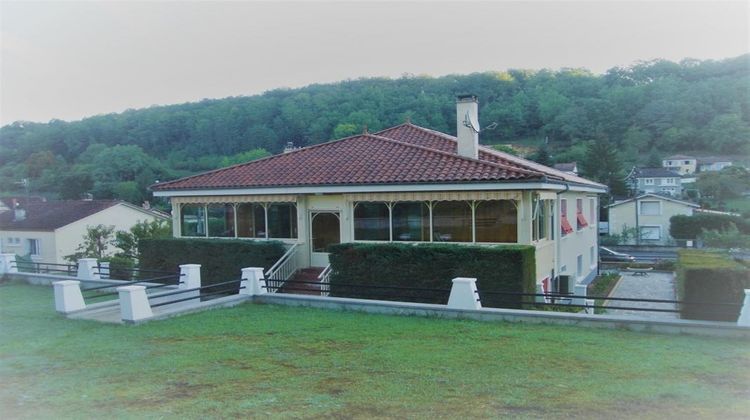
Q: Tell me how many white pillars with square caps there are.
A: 8